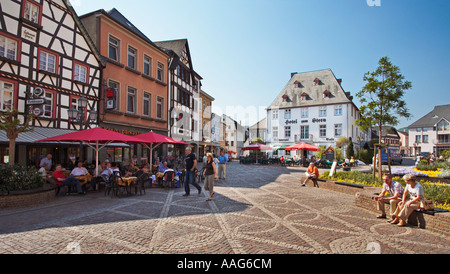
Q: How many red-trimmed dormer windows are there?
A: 5